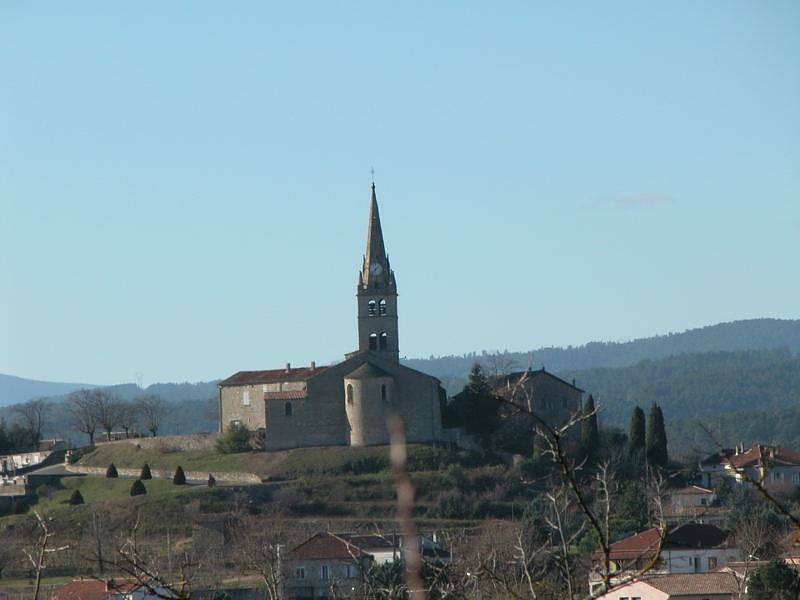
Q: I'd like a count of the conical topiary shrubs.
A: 5